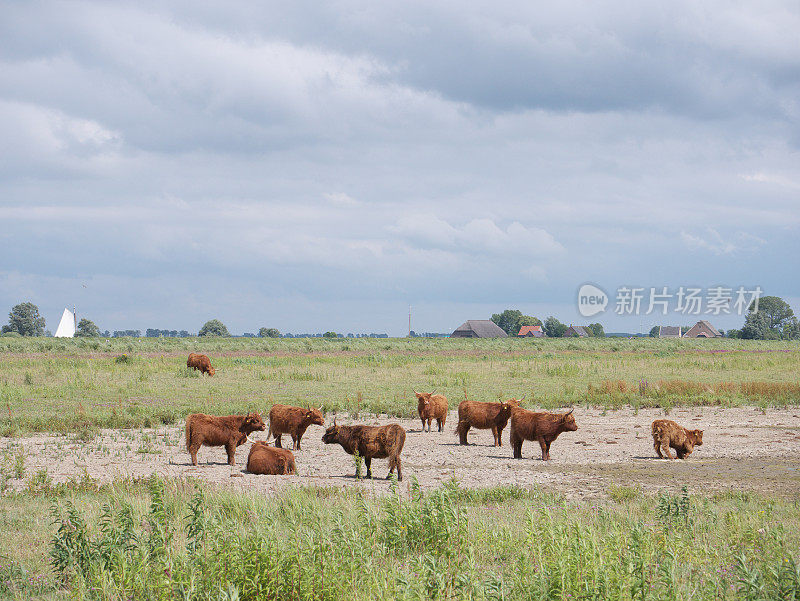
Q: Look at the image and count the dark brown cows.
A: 1